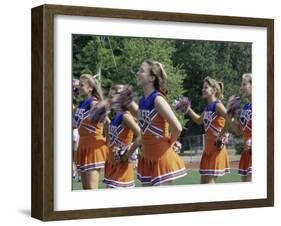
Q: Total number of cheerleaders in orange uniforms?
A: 5